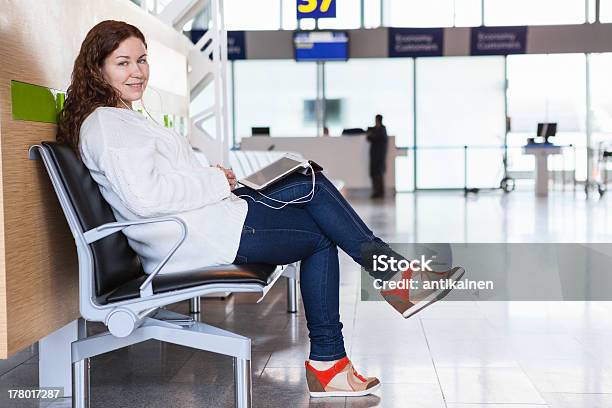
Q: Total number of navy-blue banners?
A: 3